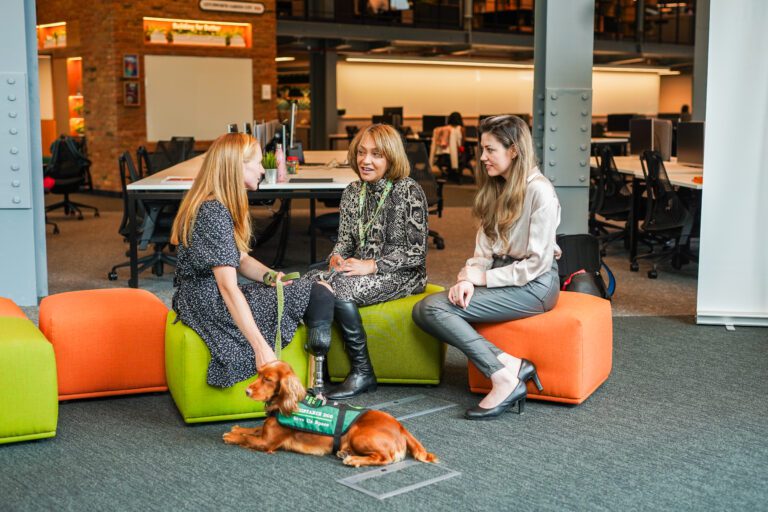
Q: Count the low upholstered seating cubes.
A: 6